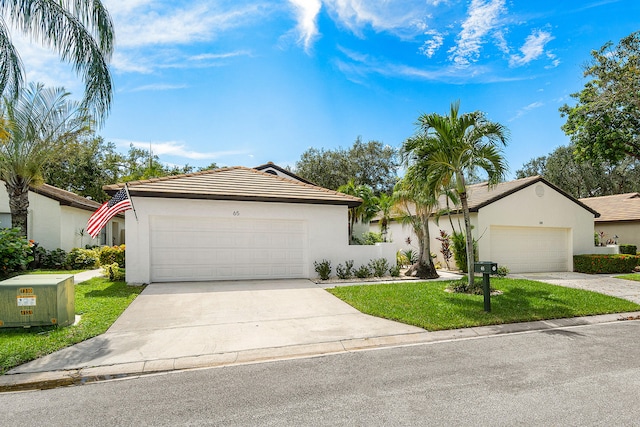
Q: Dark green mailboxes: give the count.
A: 1